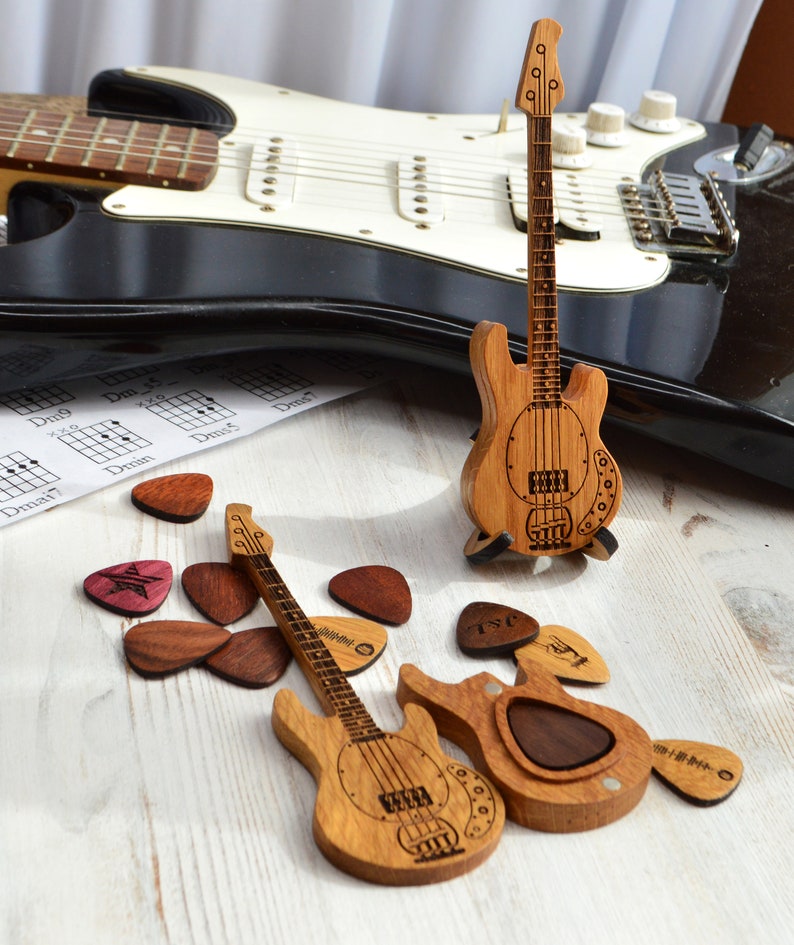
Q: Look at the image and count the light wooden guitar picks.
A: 3